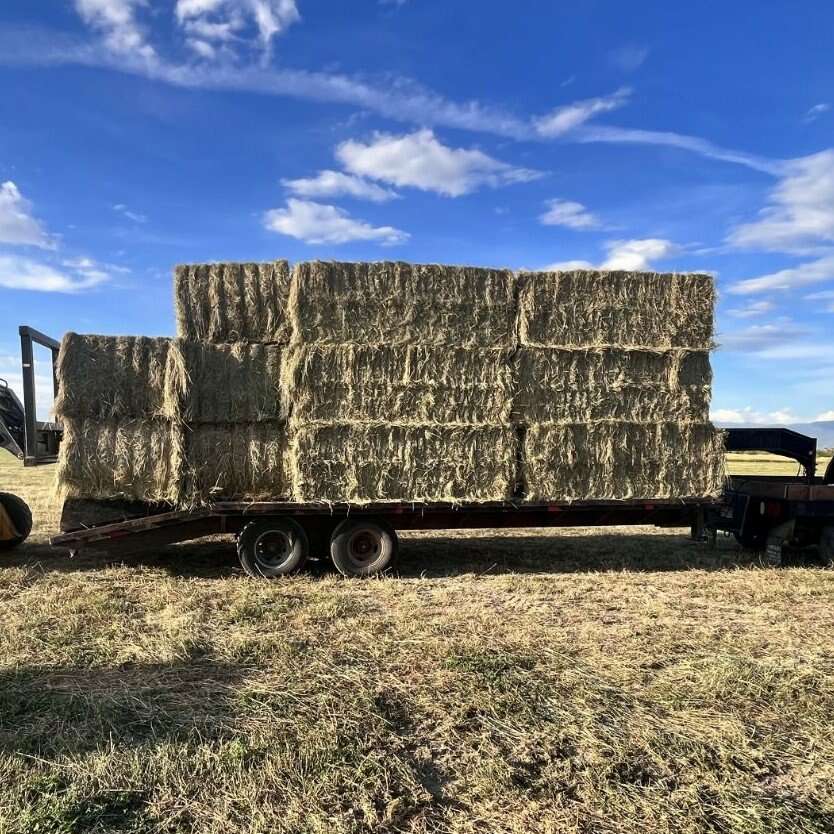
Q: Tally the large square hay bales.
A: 11